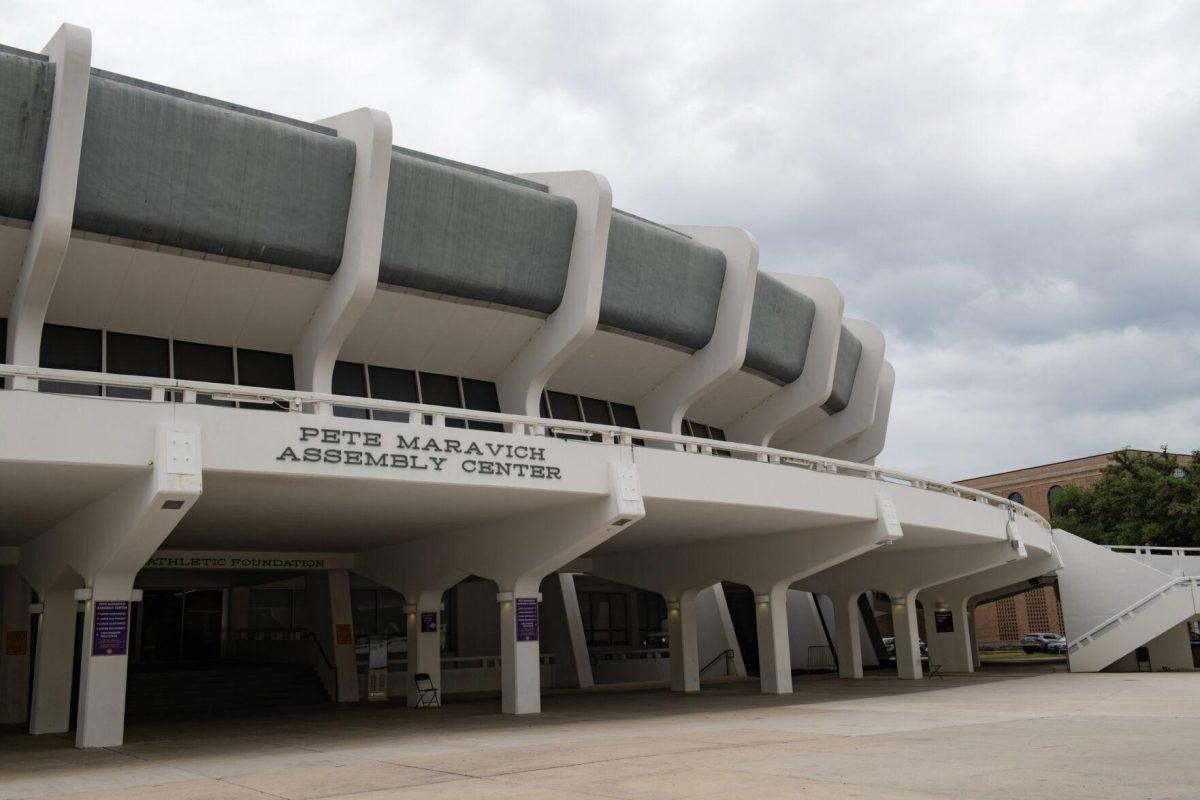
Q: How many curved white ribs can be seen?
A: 7